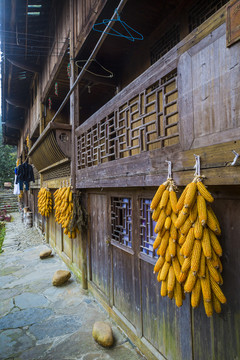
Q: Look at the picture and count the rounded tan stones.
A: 3